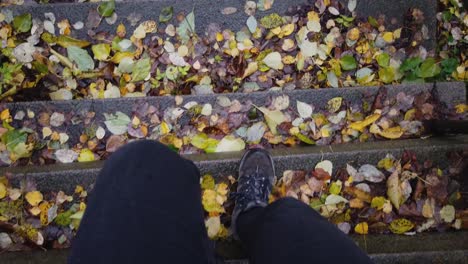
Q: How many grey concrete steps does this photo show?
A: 4